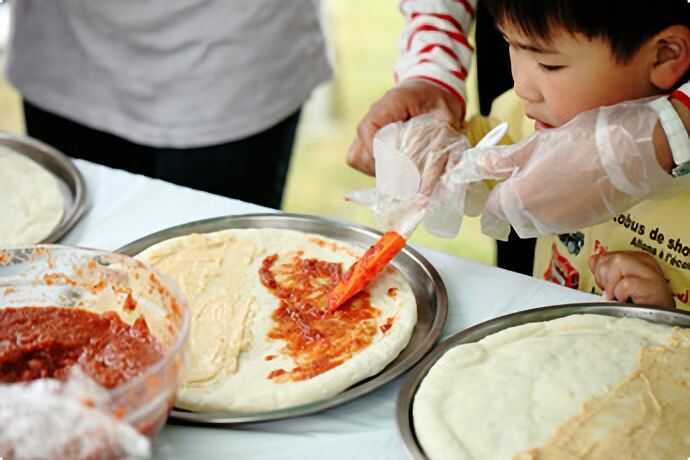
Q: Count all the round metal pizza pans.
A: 3